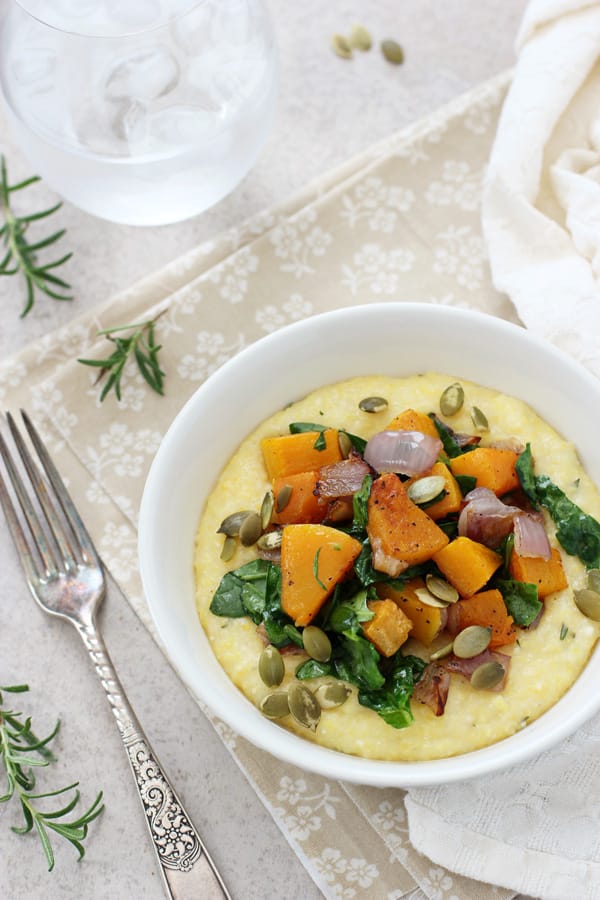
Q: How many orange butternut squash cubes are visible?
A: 12